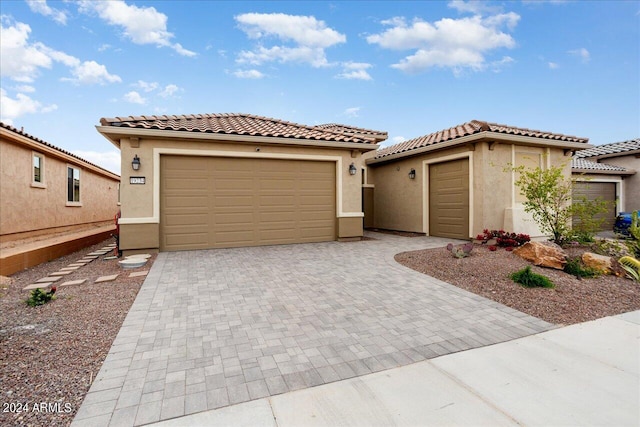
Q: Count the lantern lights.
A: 3